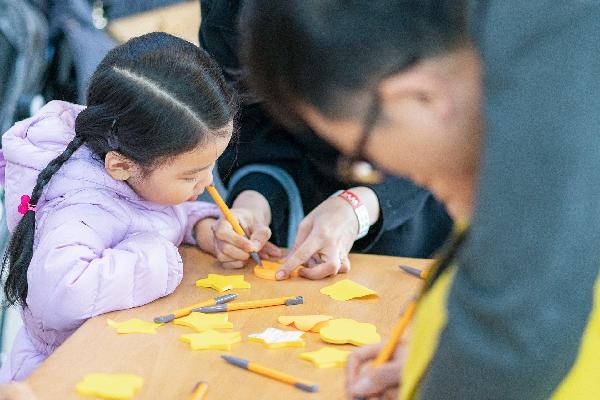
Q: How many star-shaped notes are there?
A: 6